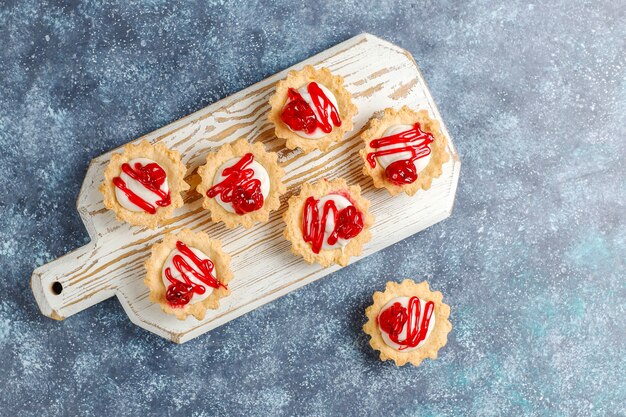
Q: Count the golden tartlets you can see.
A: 7